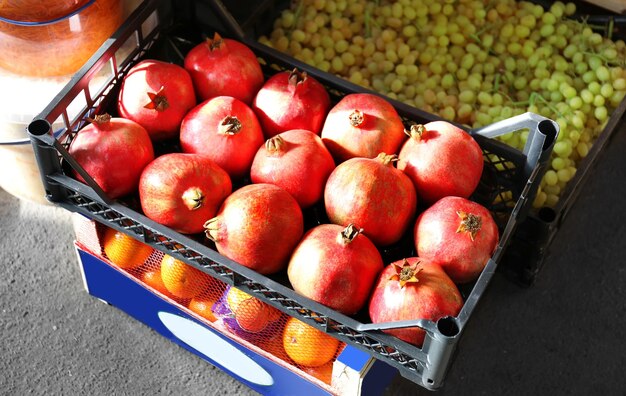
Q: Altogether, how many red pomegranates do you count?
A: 14